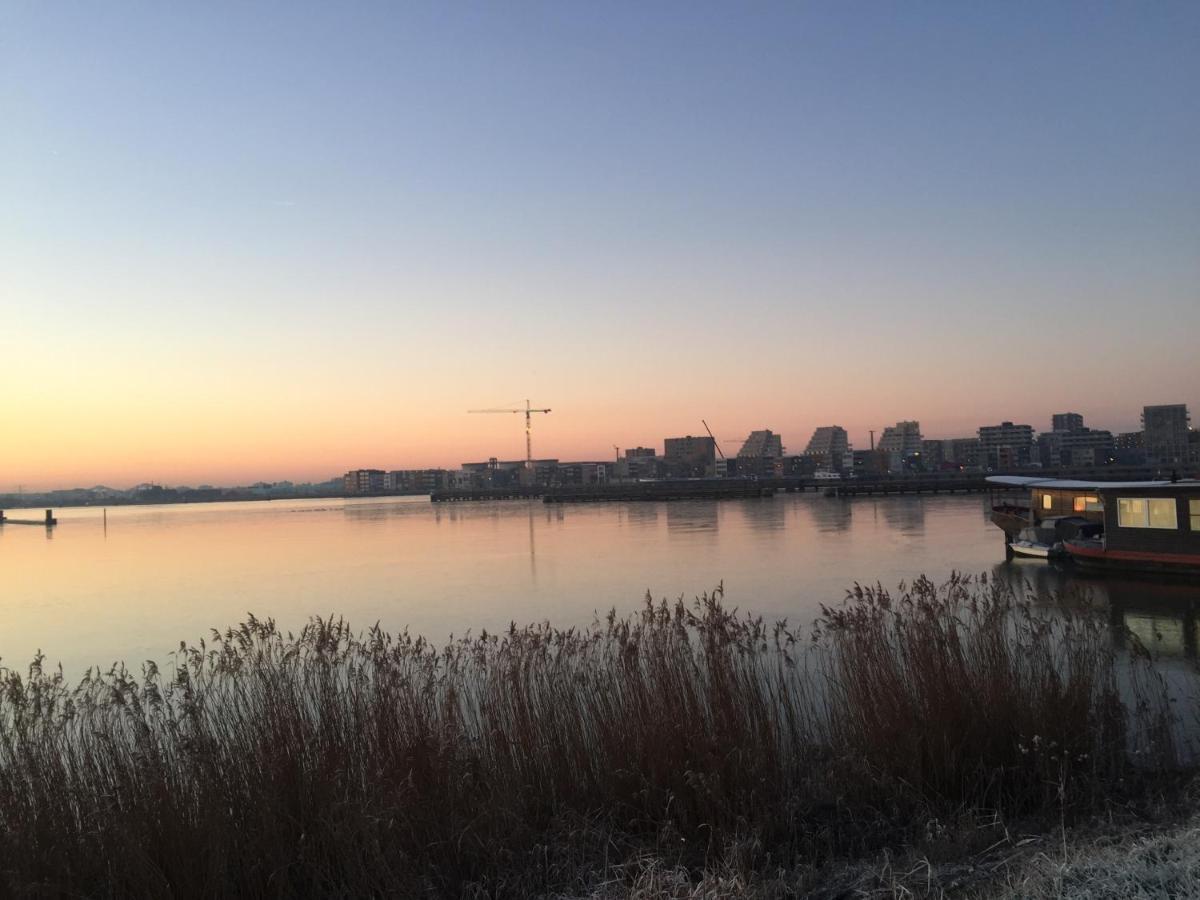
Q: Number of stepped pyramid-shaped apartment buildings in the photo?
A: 3